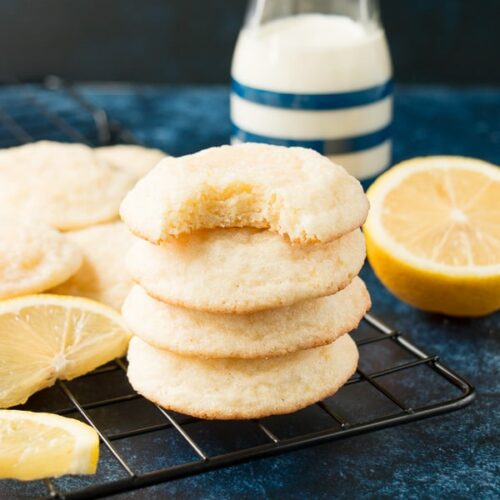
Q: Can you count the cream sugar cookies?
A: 8